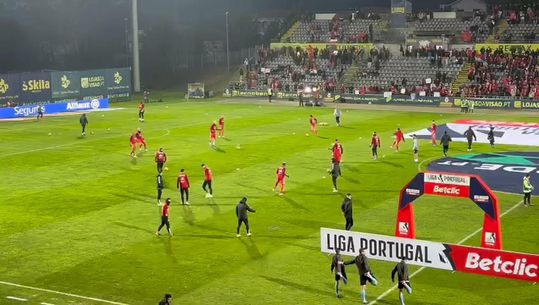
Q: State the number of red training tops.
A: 15